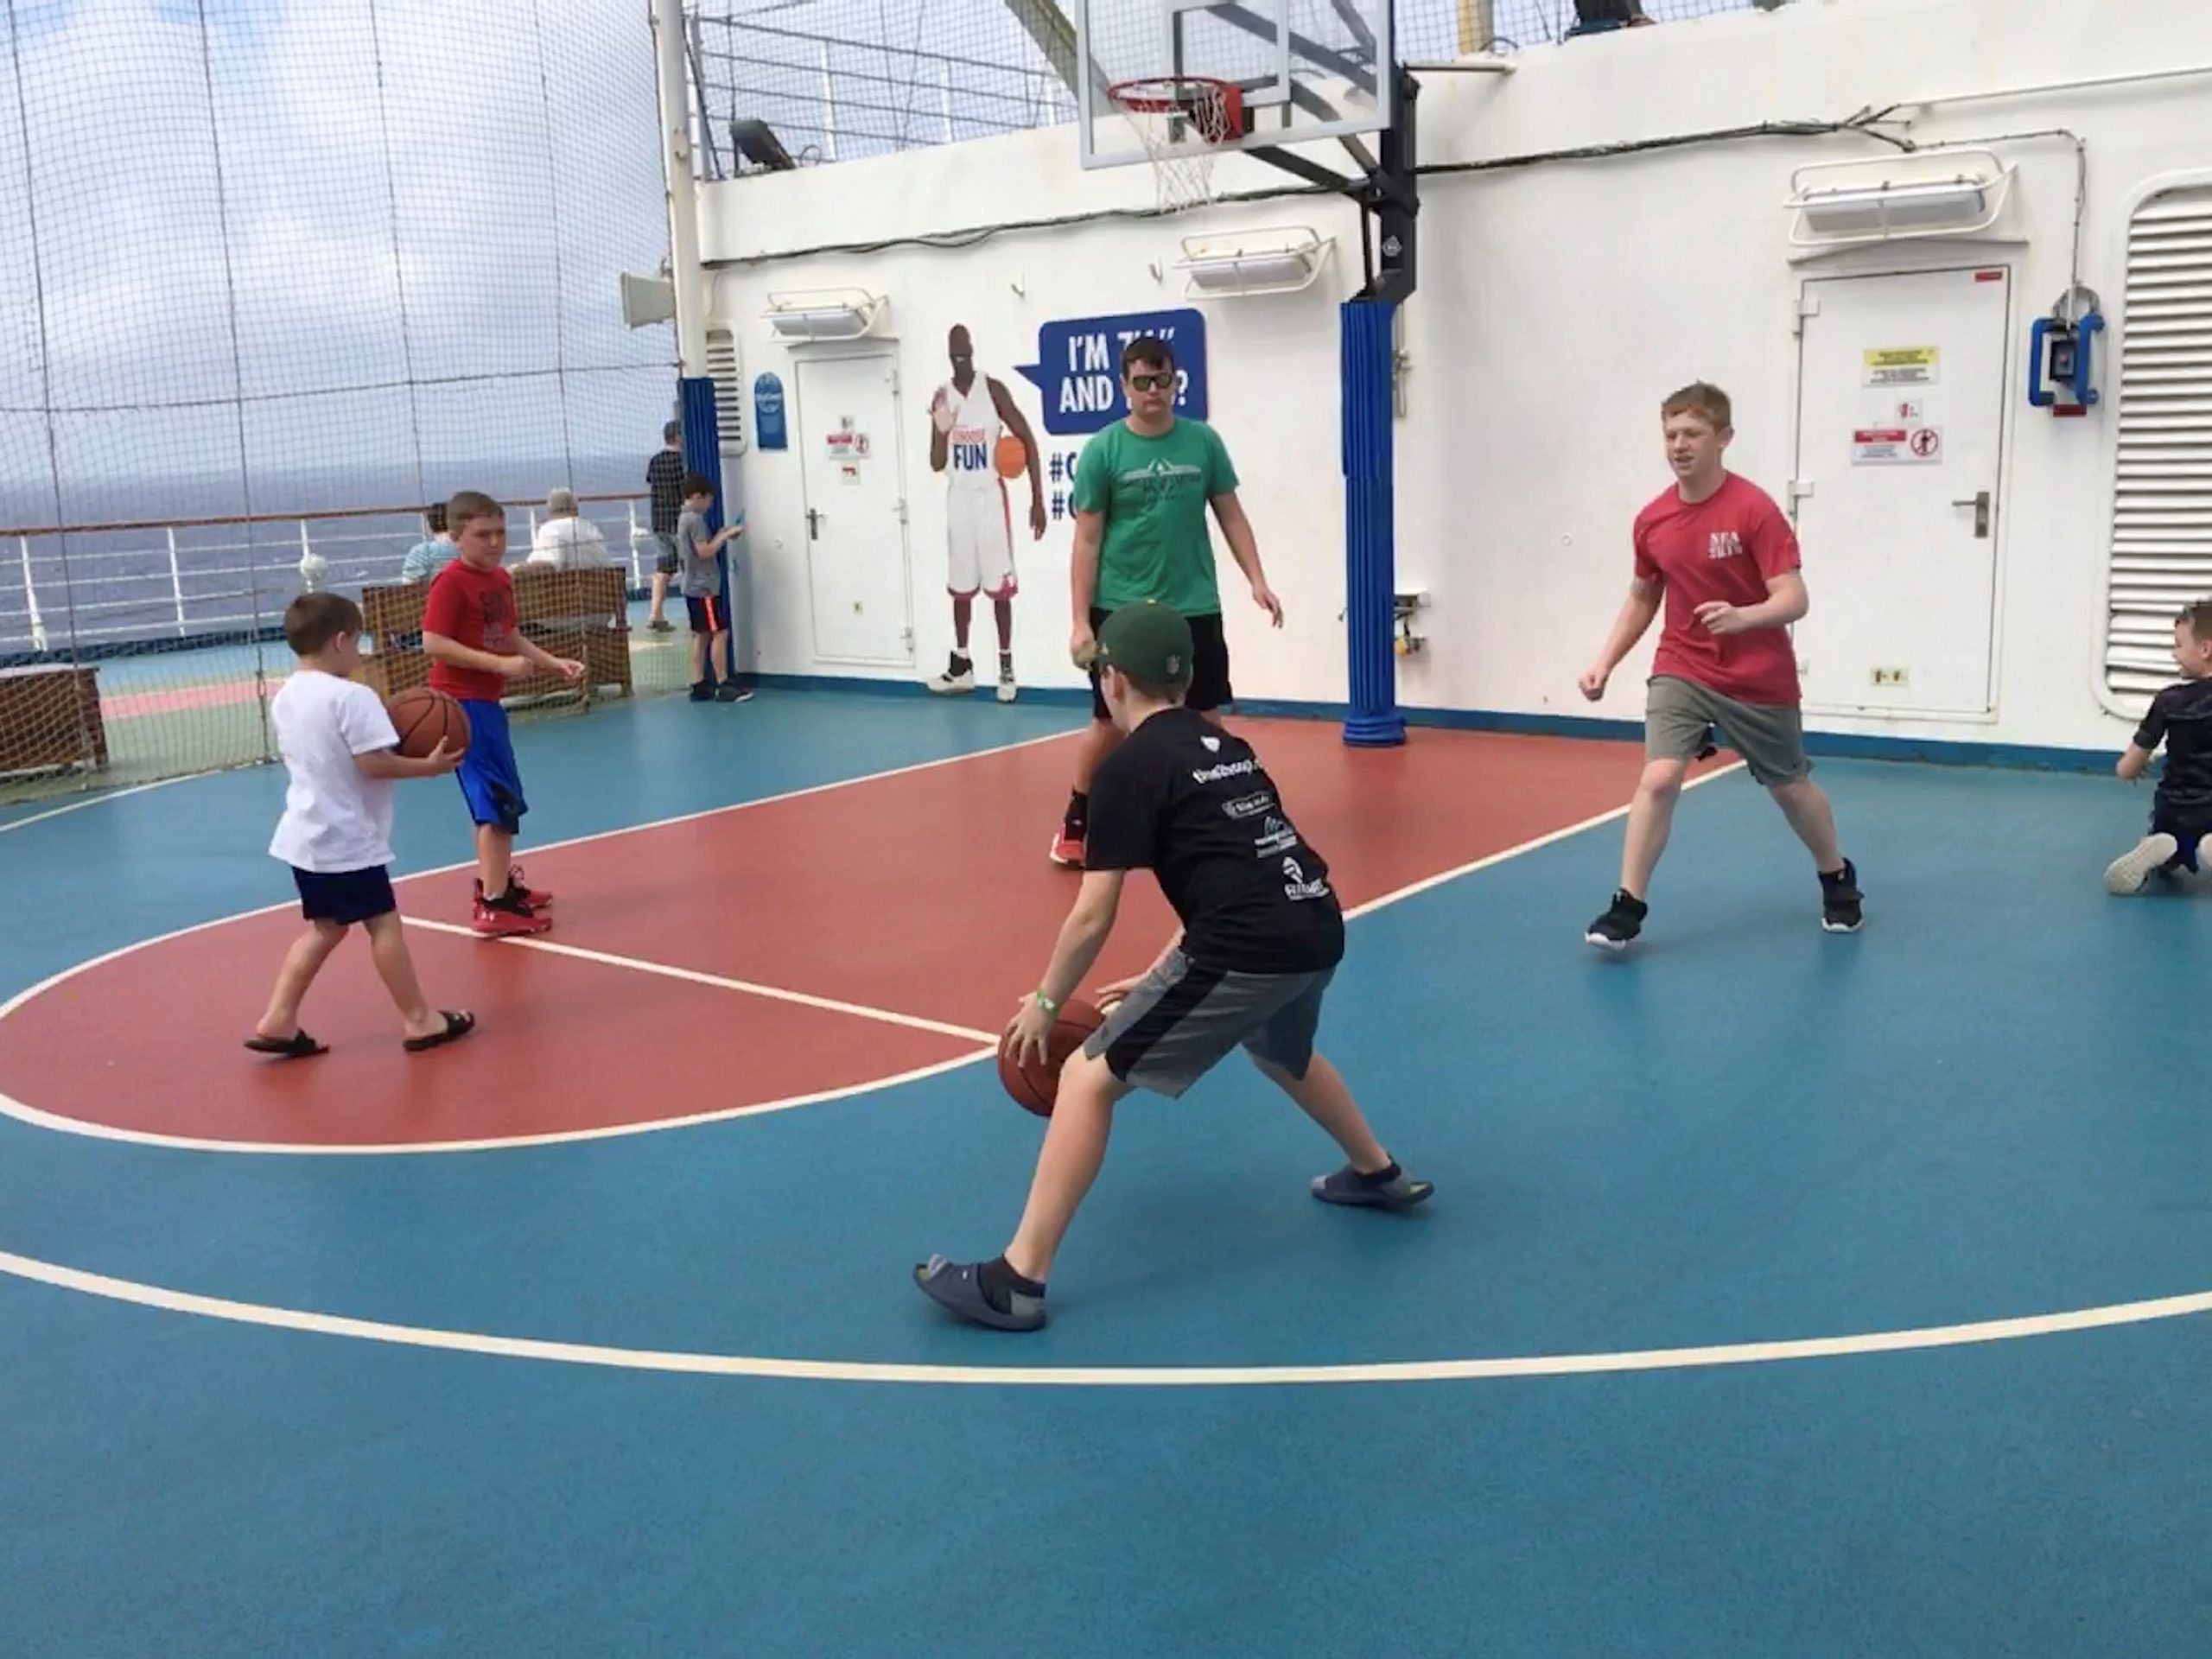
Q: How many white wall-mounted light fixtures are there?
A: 3